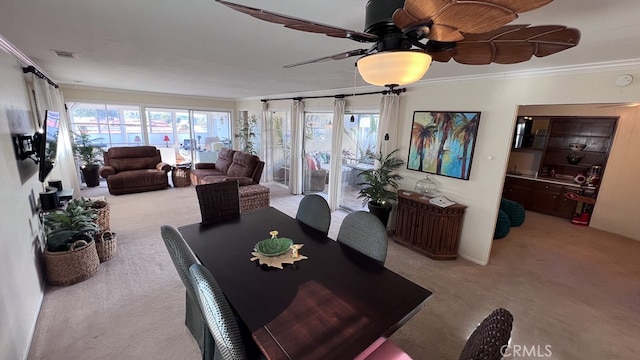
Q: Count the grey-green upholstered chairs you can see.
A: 4